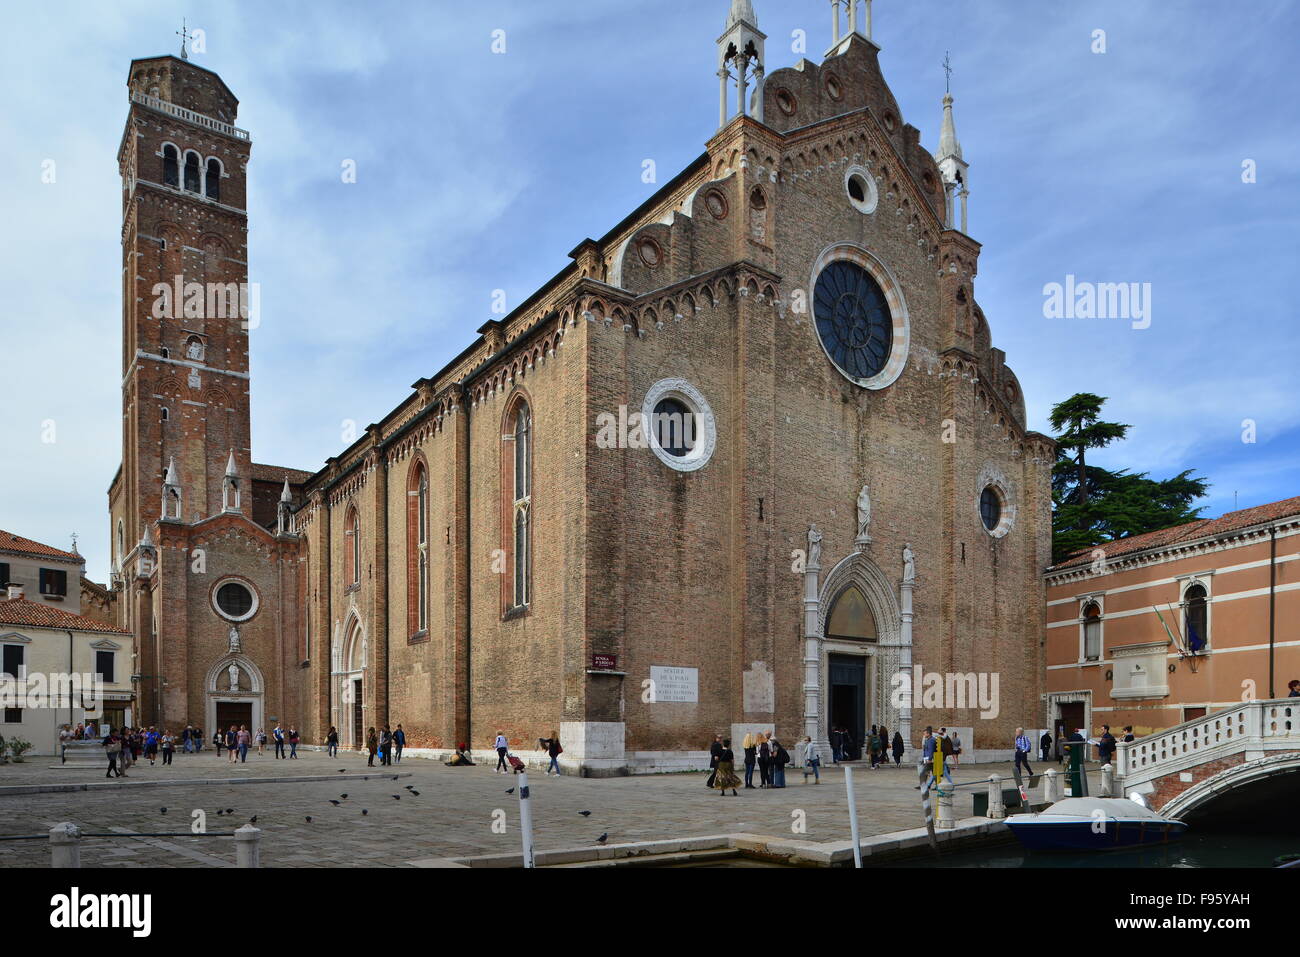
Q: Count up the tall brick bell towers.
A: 1